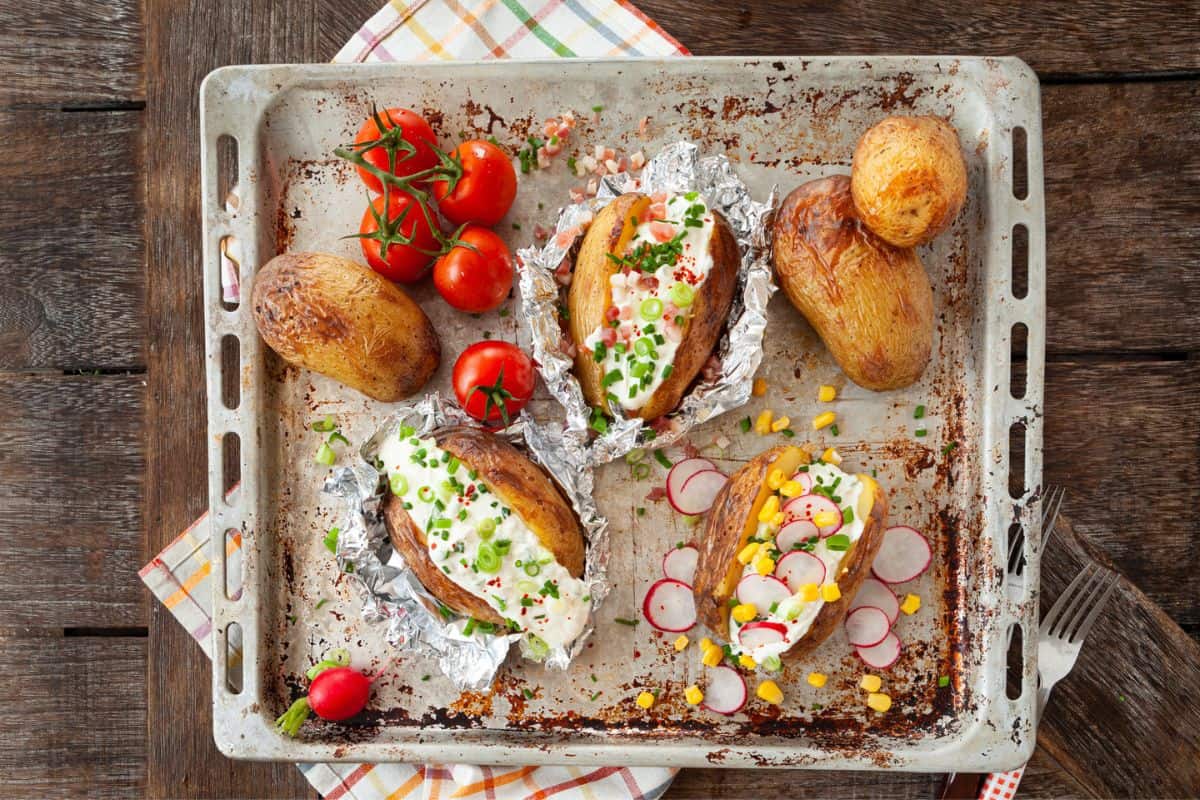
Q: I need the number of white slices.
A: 15